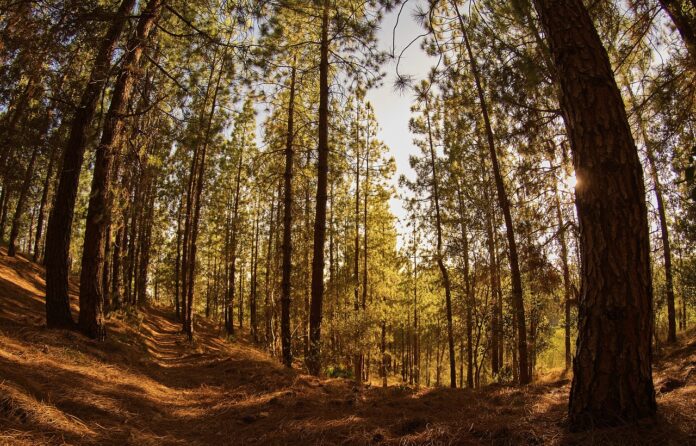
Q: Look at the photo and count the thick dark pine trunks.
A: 3